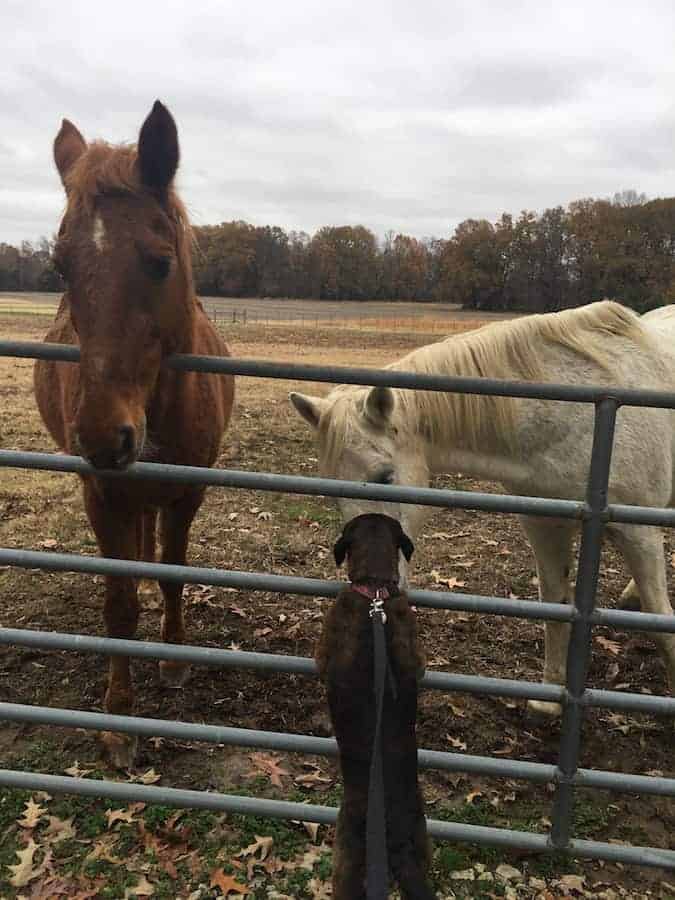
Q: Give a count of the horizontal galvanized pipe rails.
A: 6